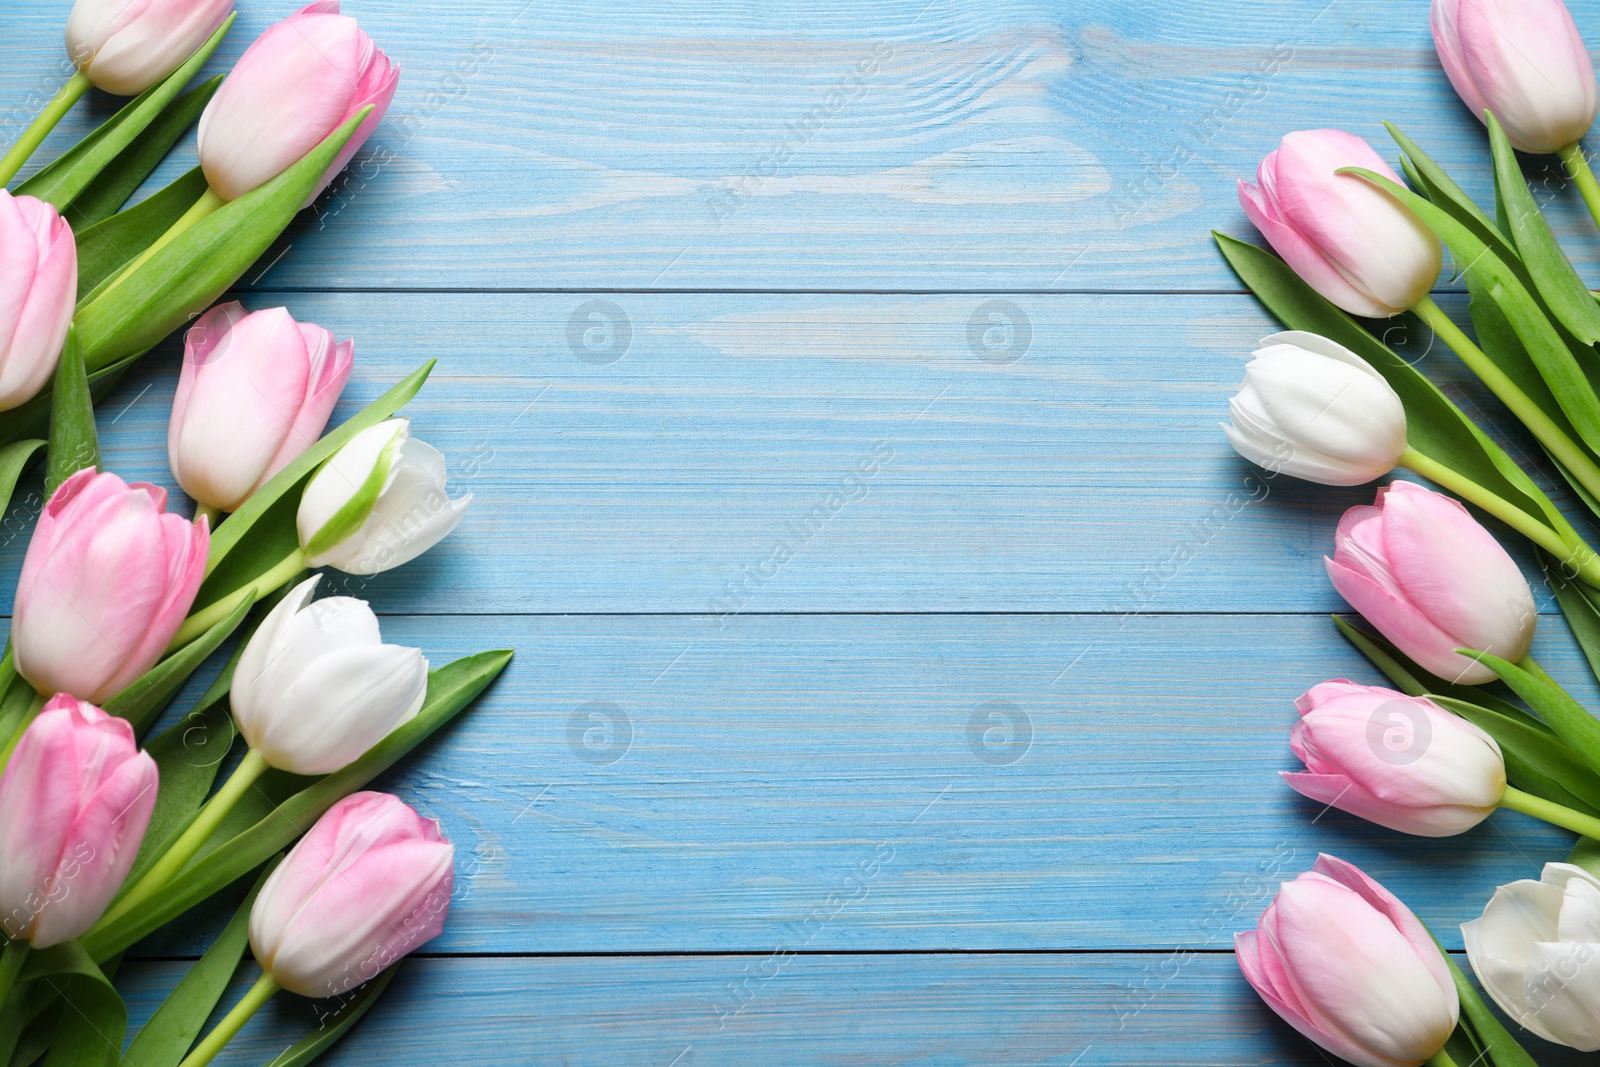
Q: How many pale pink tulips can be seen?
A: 12